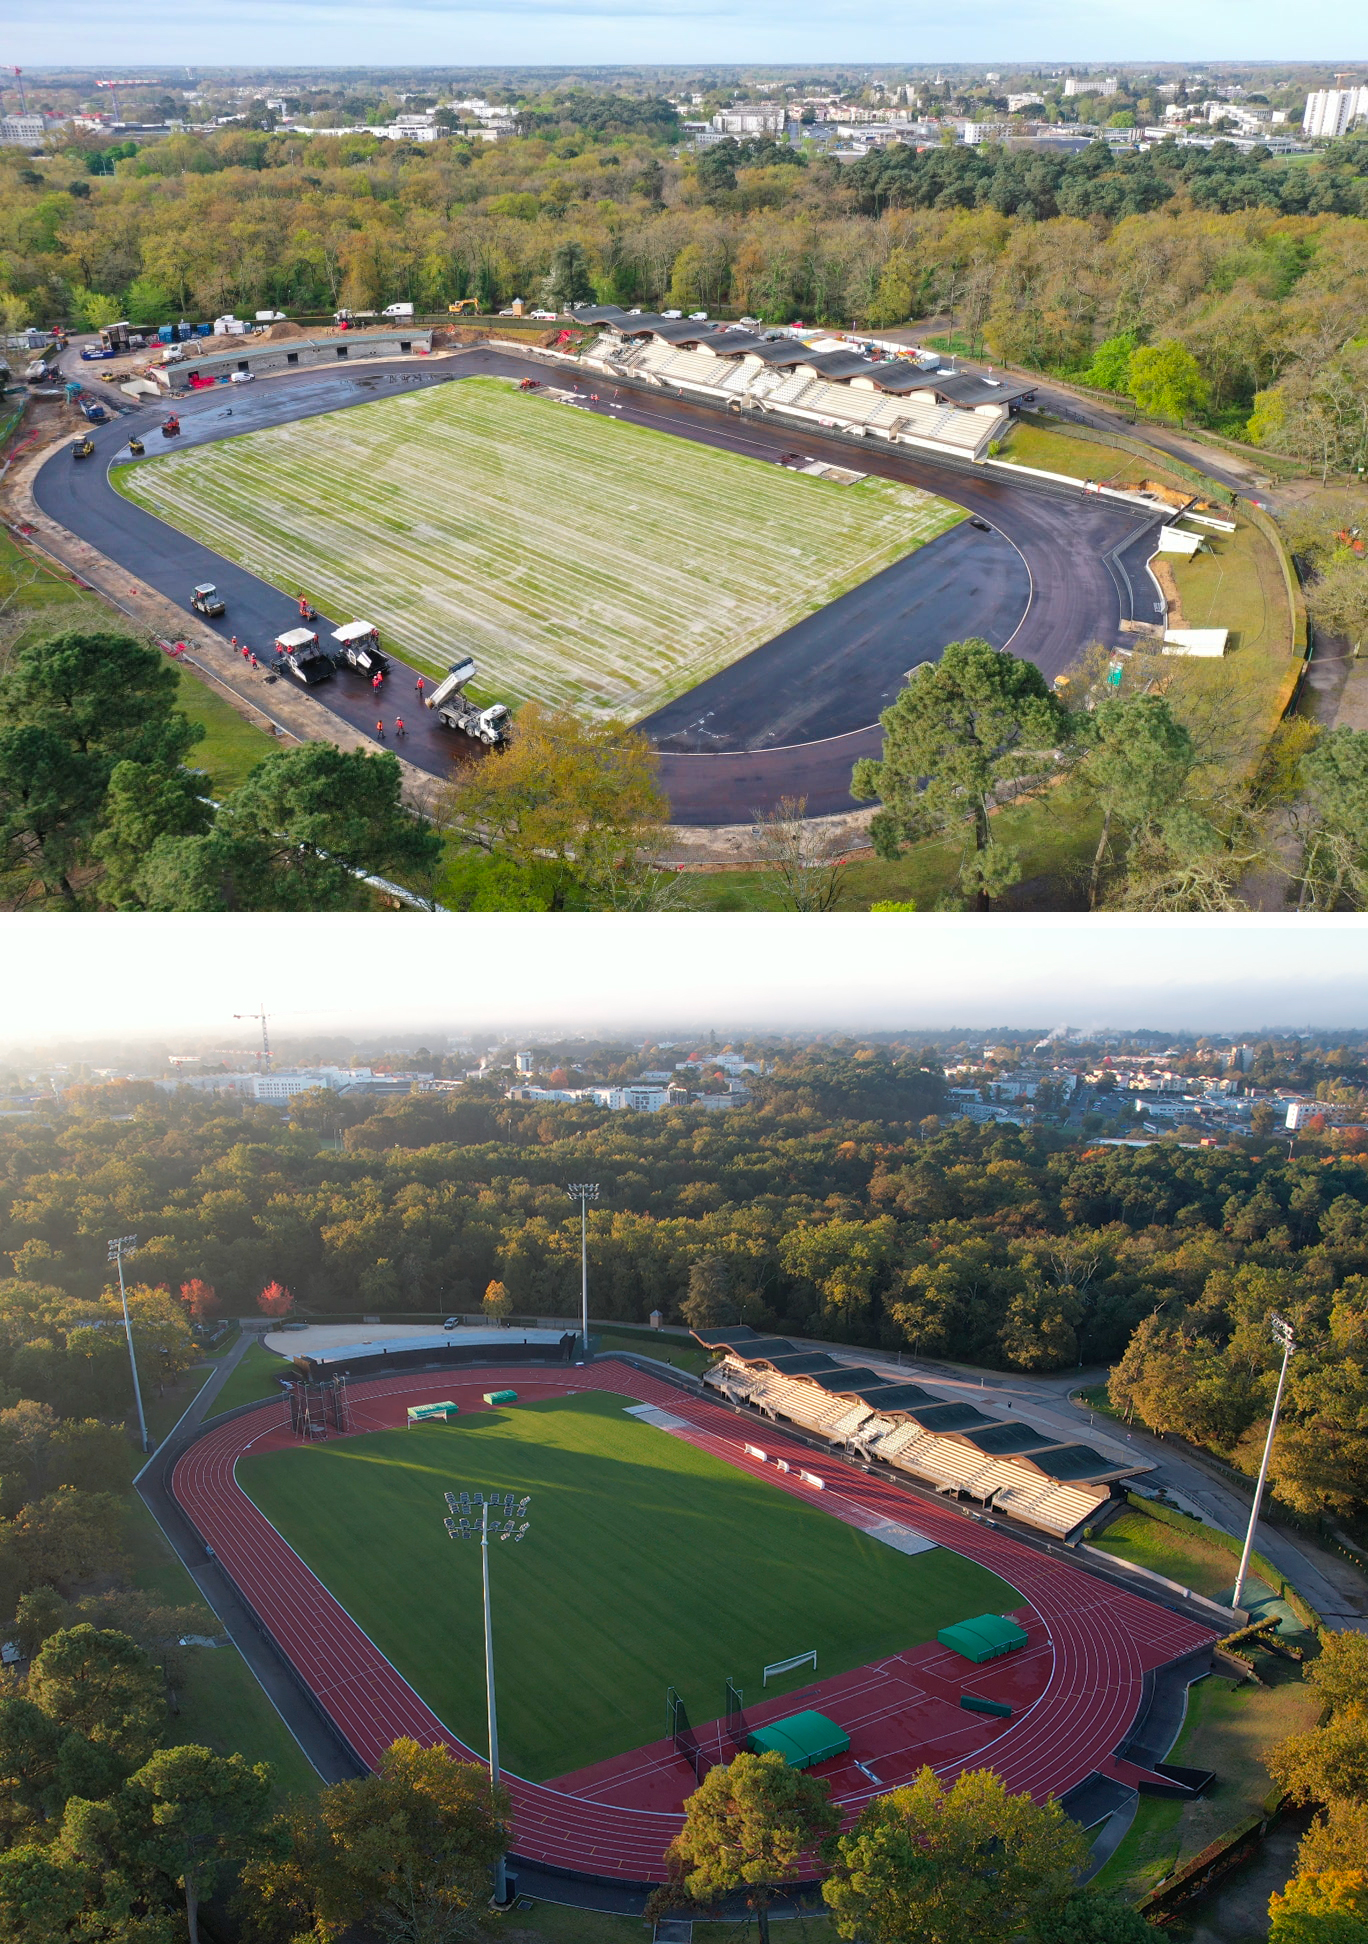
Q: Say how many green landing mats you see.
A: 4